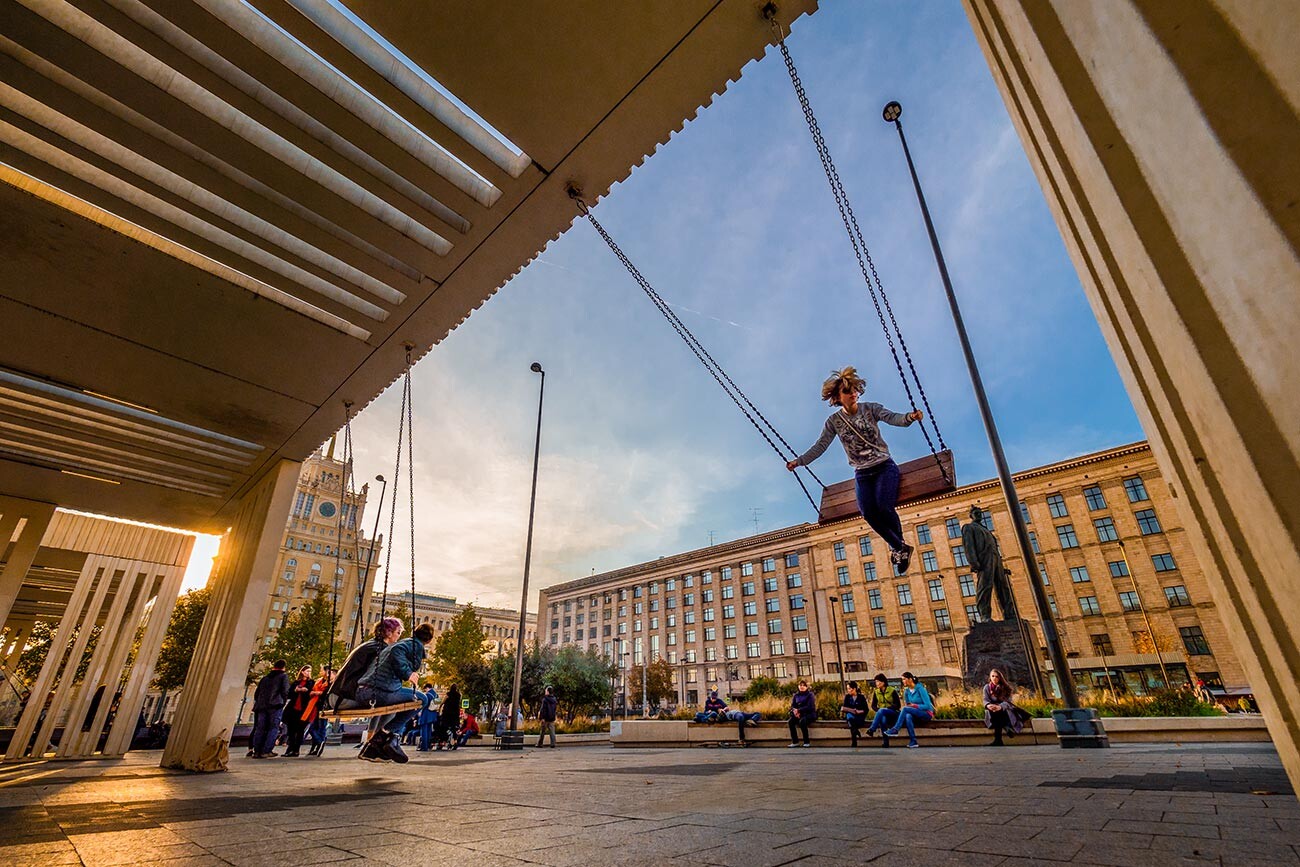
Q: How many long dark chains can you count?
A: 8